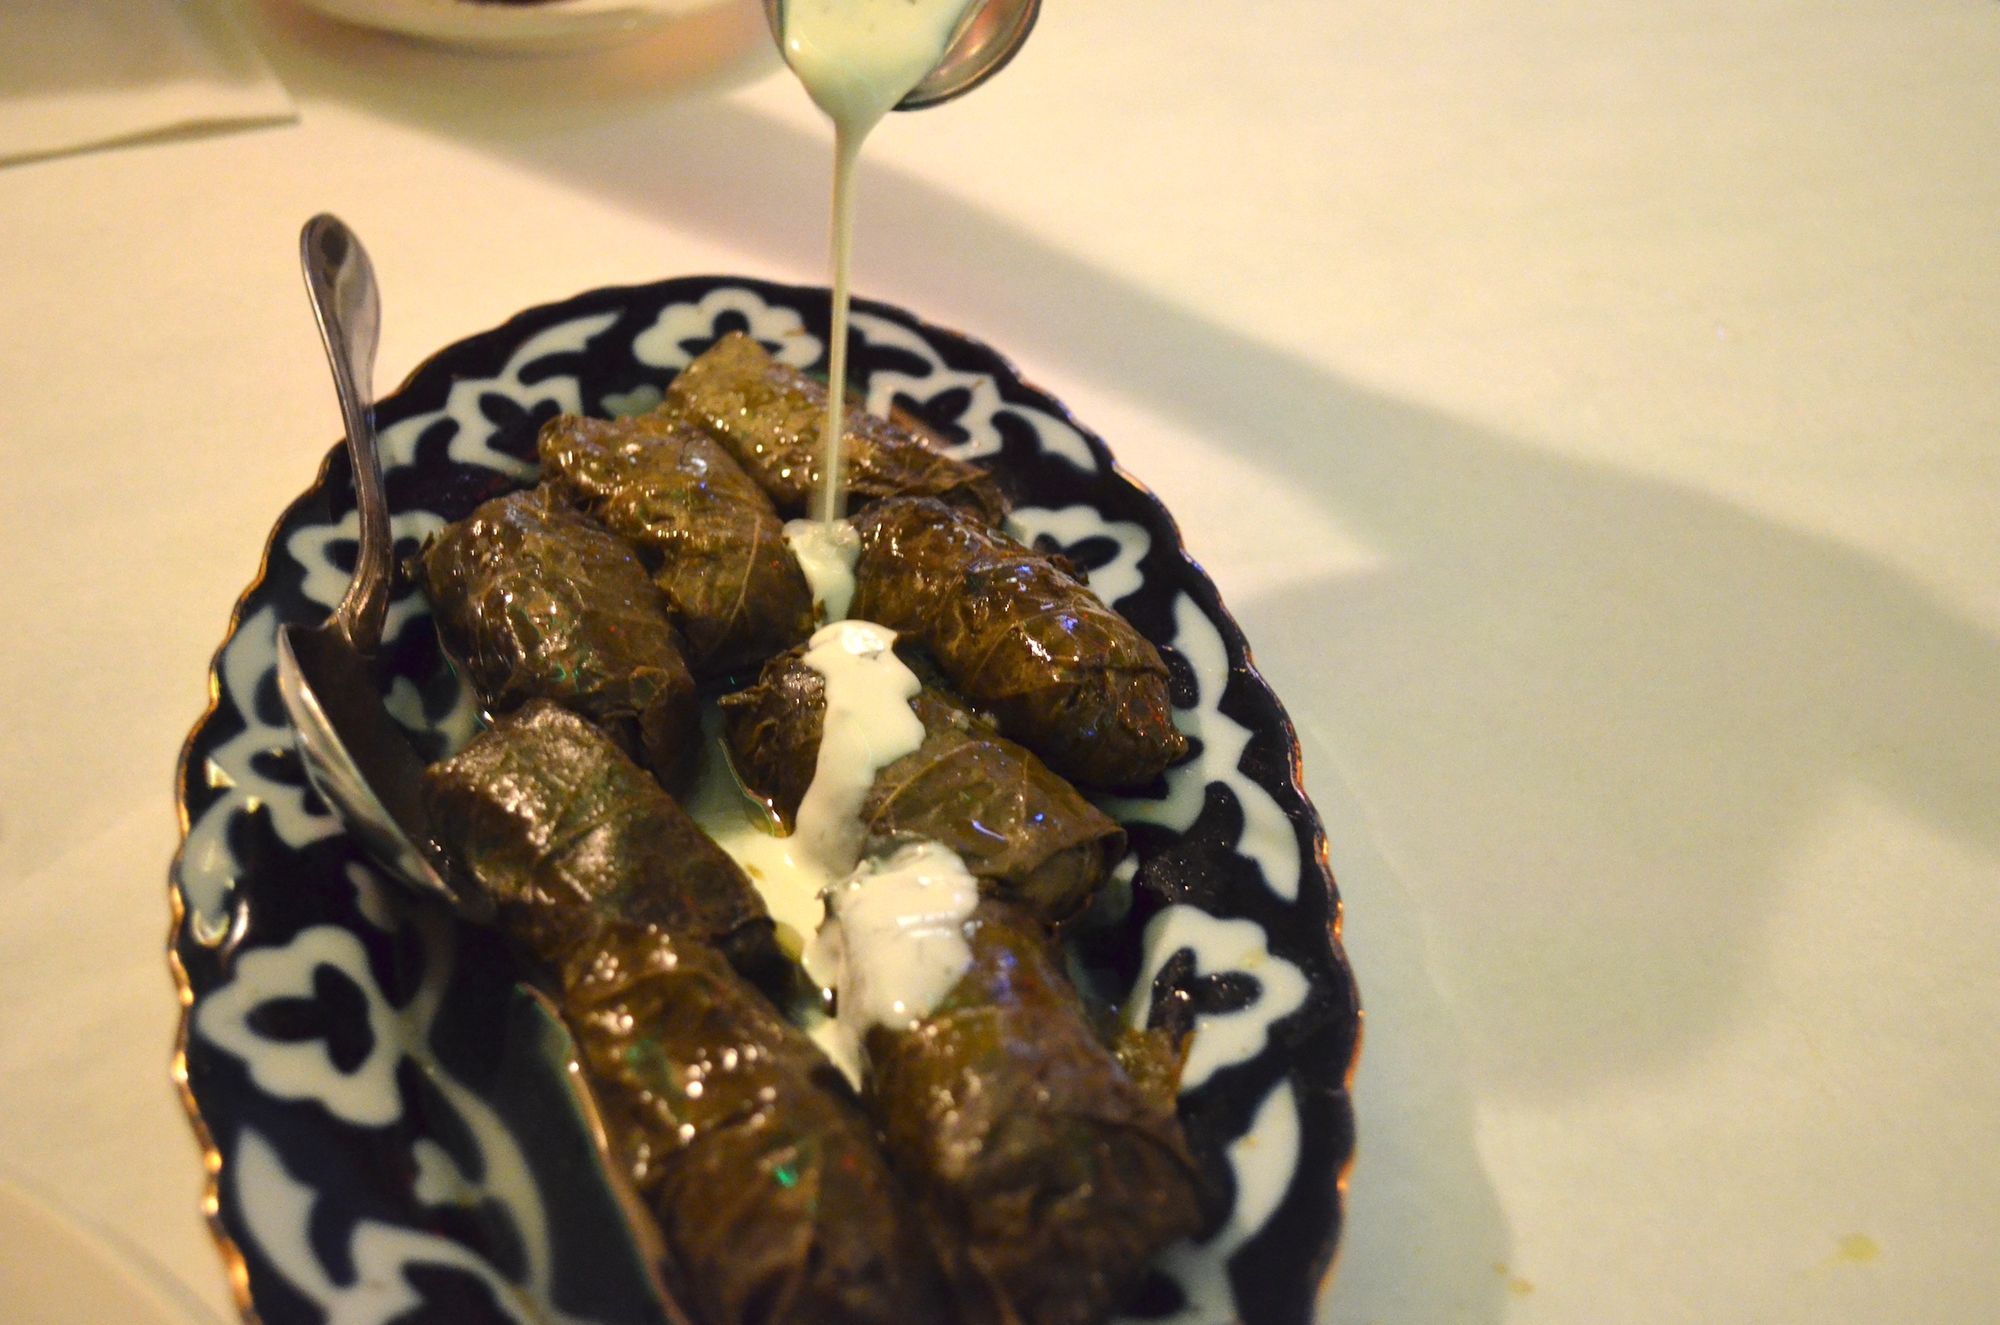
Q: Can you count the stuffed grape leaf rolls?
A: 8